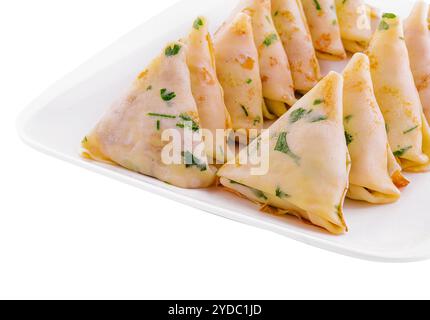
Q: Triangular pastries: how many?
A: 11